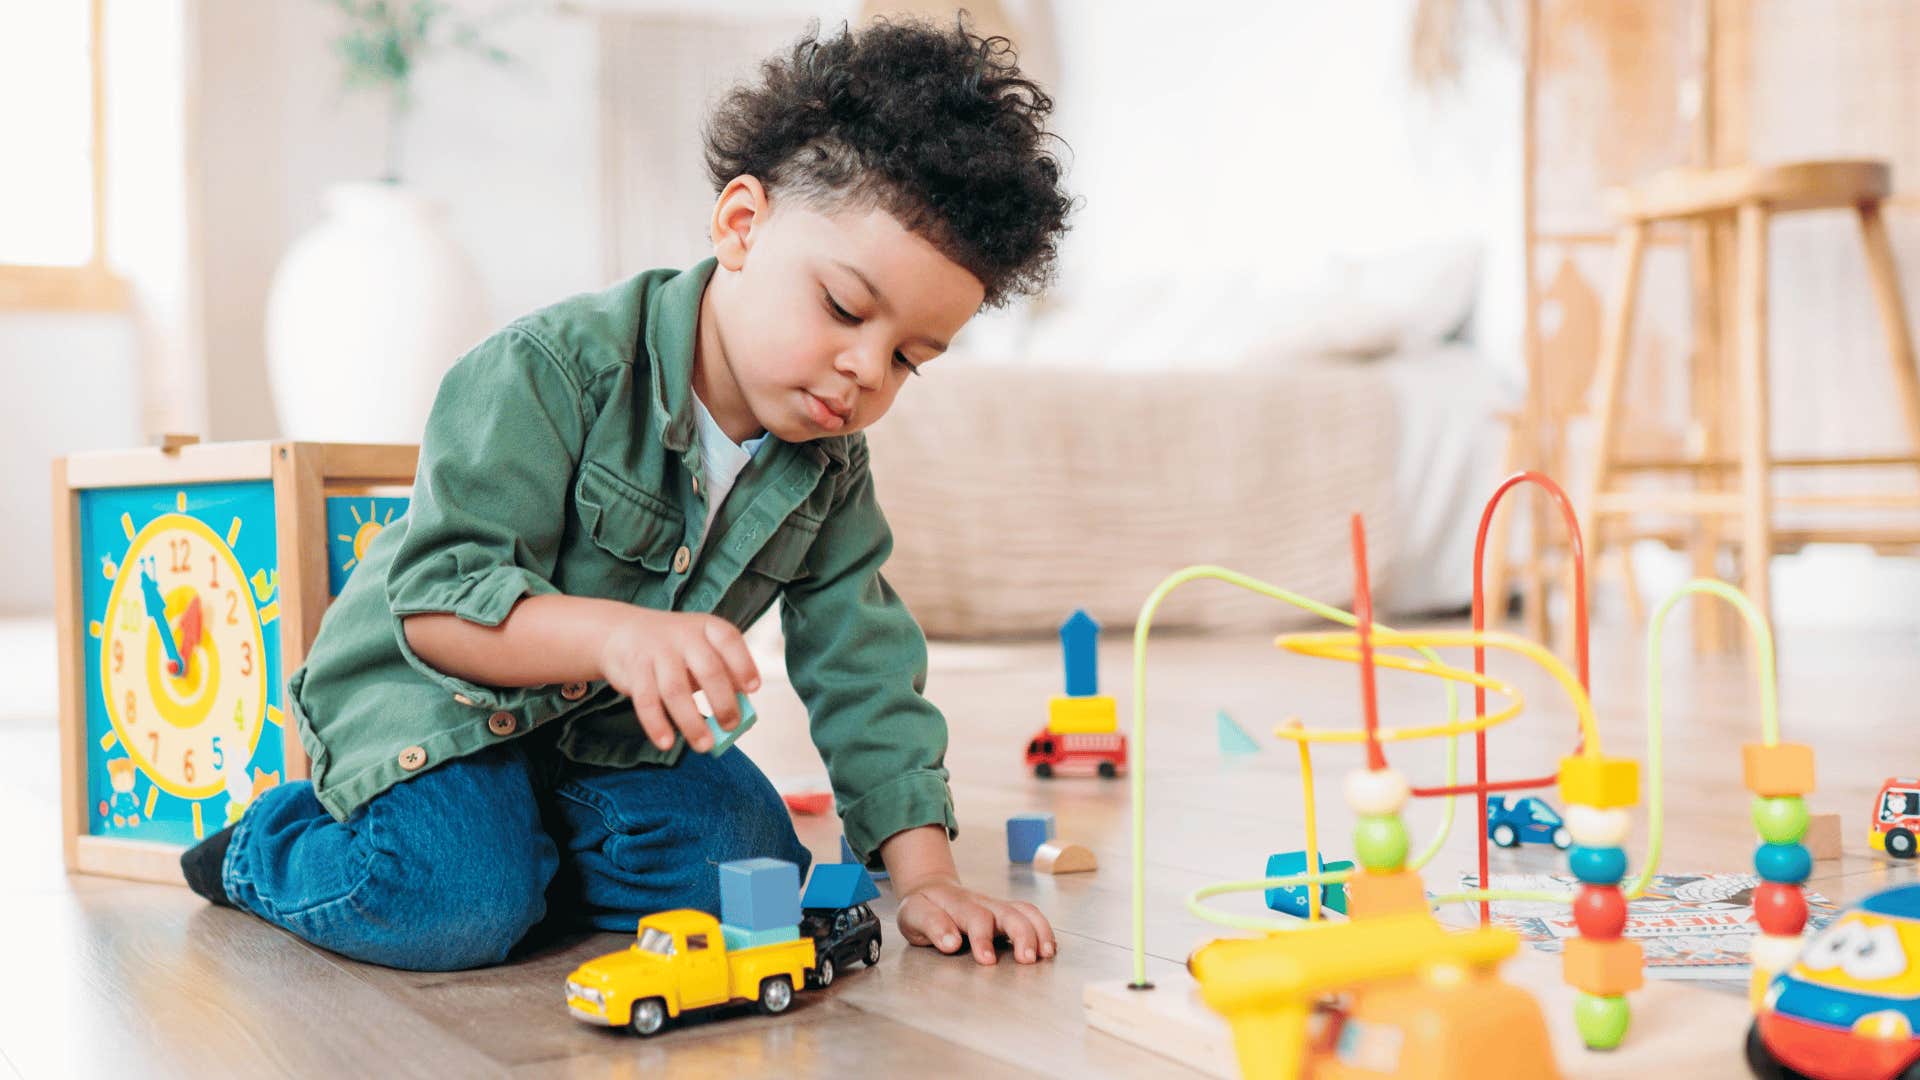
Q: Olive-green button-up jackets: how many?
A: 1